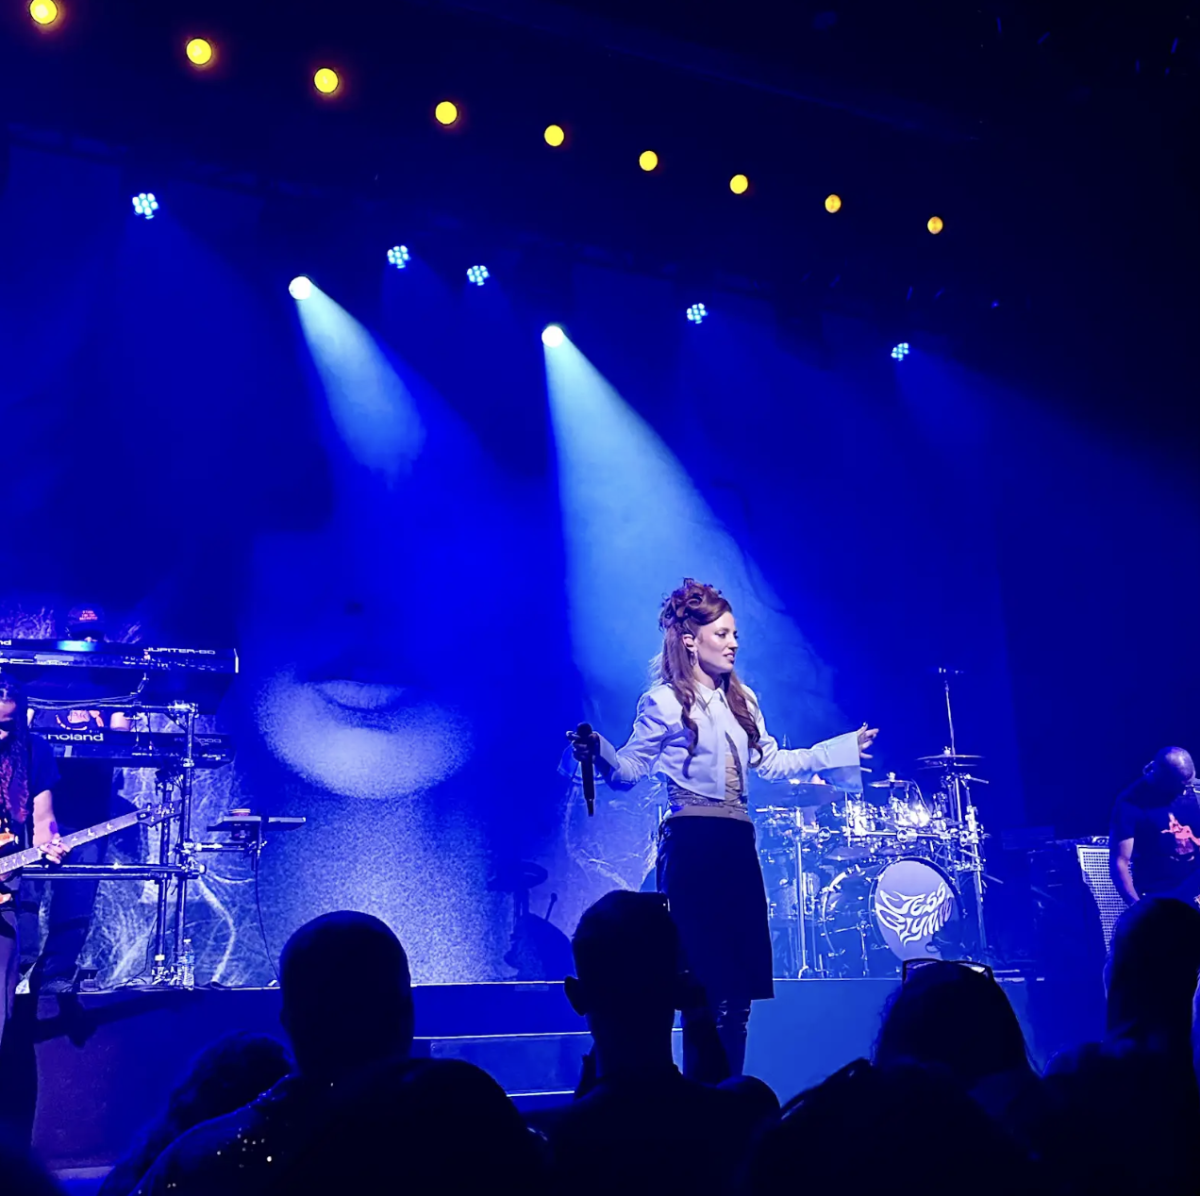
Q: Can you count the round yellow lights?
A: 9